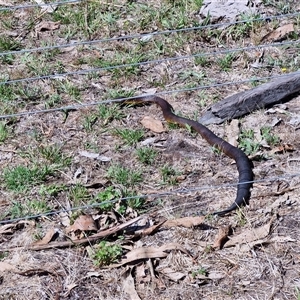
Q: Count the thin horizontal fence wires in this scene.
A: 5